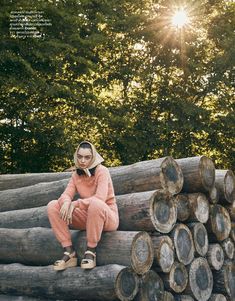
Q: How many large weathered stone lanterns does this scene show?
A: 0